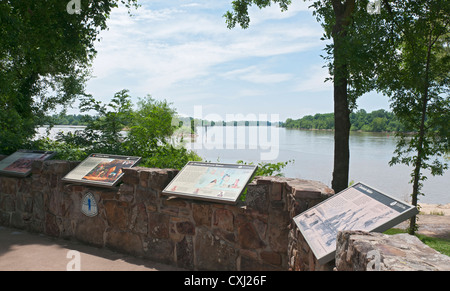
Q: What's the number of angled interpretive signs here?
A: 4